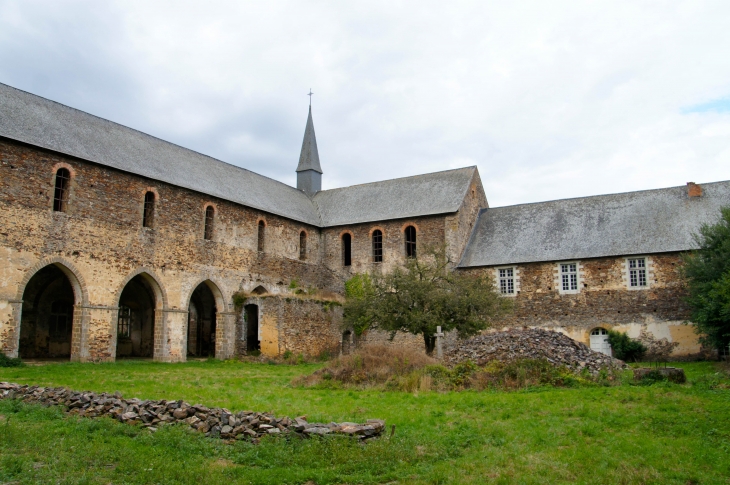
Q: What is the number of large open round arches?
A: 3